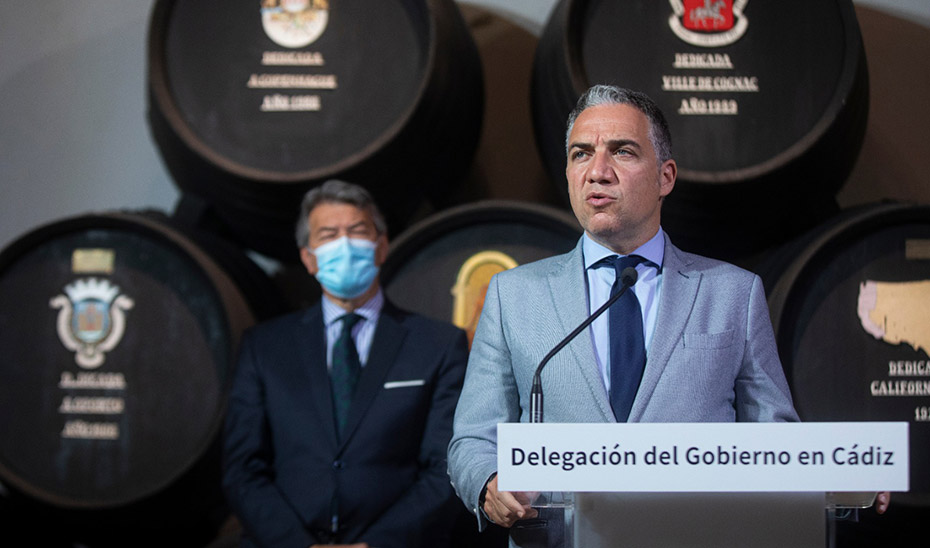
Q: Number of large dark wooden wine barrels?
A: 5